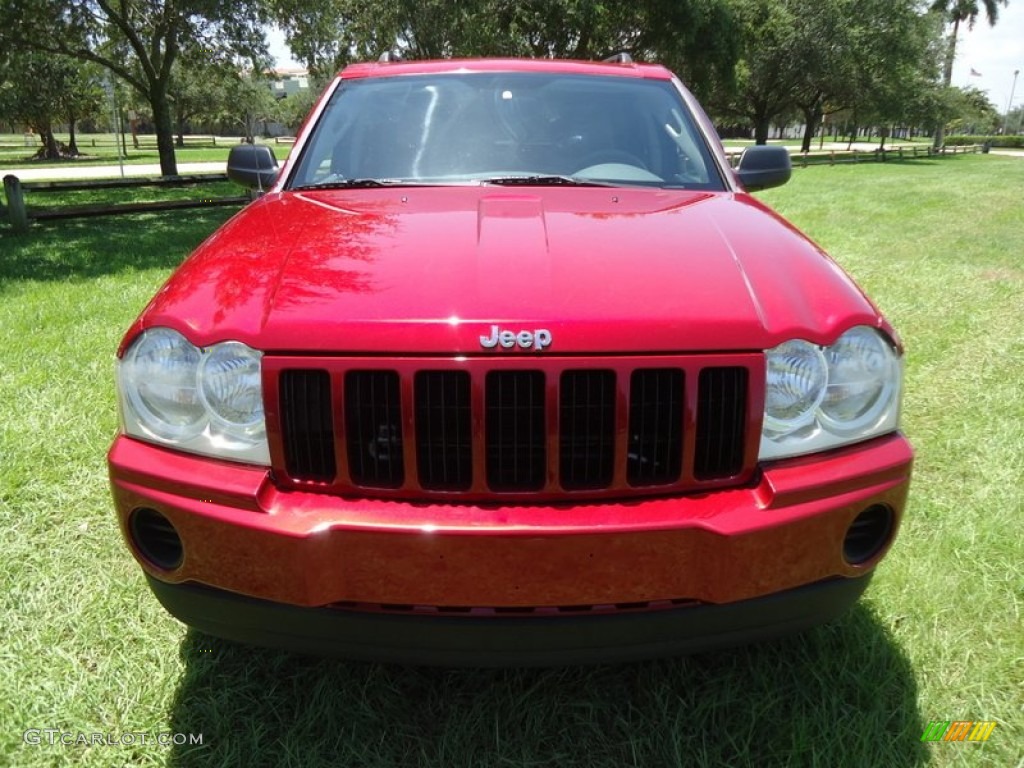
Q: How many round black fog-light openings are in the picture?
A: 2